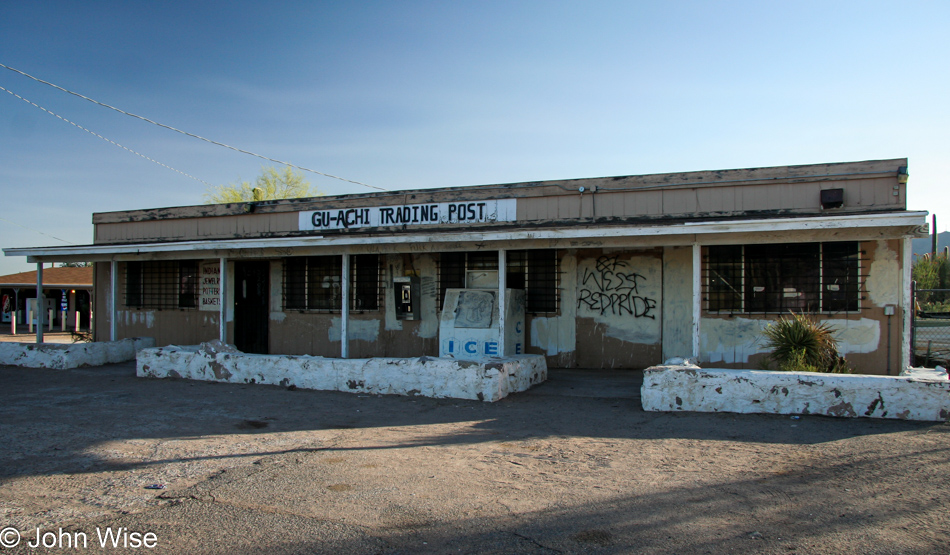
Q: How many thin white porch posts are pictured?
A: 7